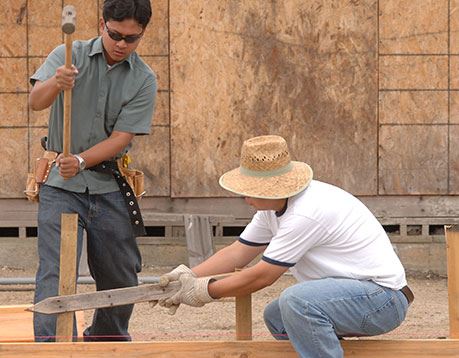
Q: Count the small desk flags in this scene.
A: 0